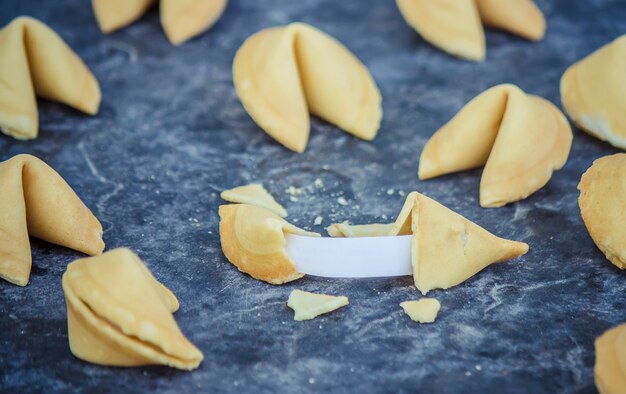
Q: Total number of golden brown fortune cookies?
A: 11